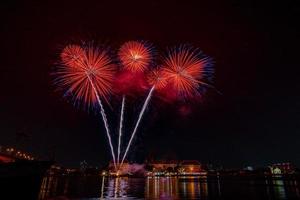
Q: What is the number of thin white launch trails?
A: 3